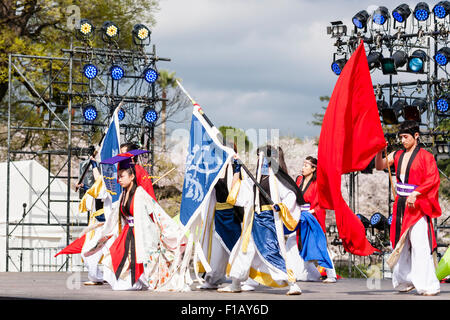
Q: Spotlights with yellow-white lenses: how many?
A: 3